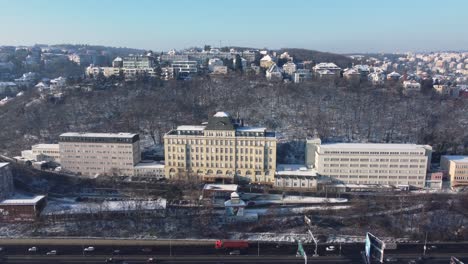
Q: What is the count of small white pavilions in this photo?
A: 1